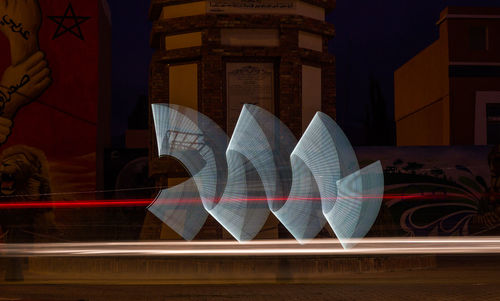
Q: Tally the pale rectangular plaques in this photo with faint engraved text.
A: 1